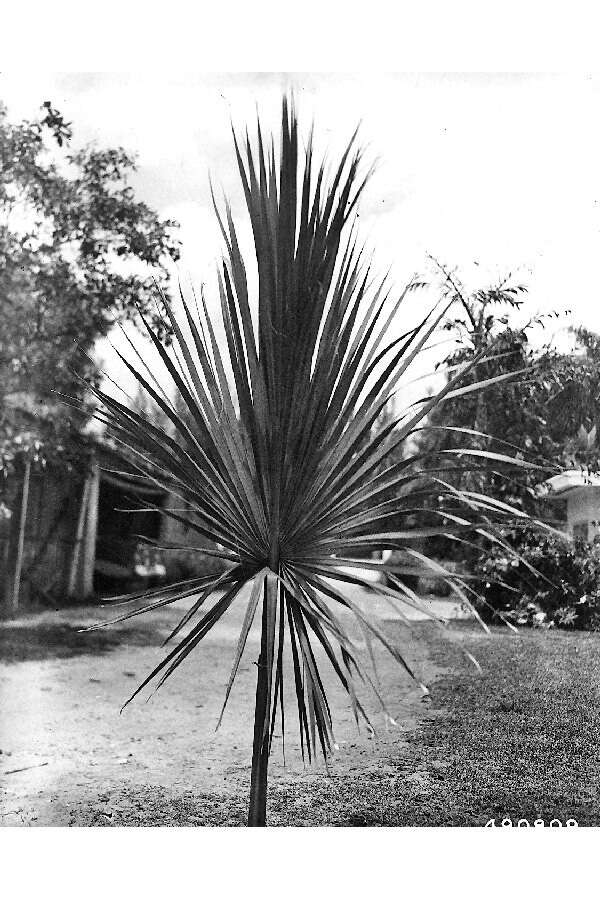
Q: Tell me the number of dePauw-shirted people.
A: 0